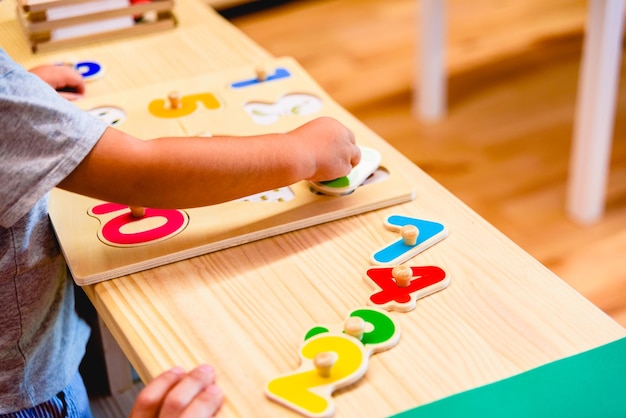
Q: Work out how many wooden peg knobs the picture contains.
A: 7